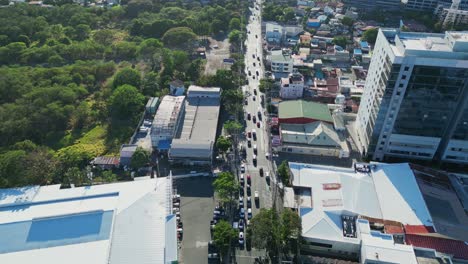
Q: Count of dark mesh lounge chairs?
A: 0